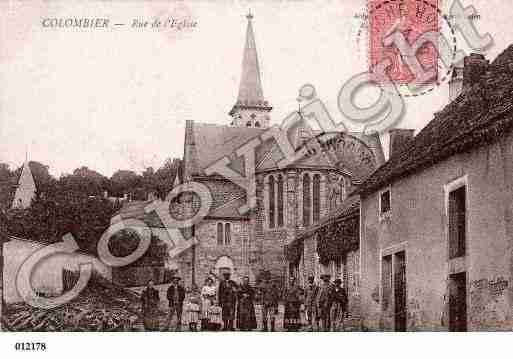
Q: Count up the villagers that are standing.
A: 12